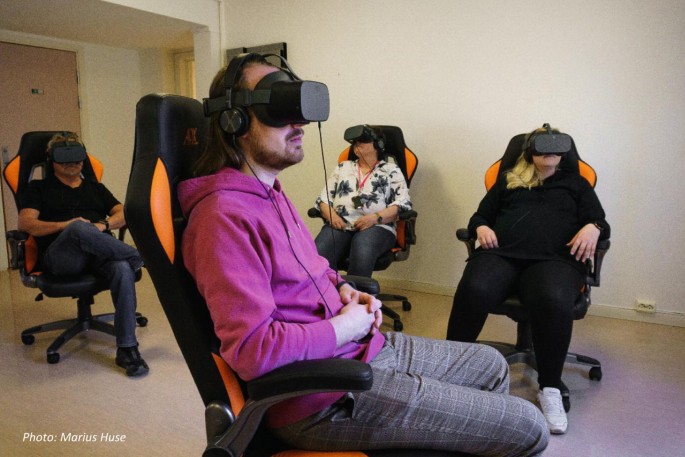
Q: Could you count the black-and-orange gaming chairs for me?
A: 4